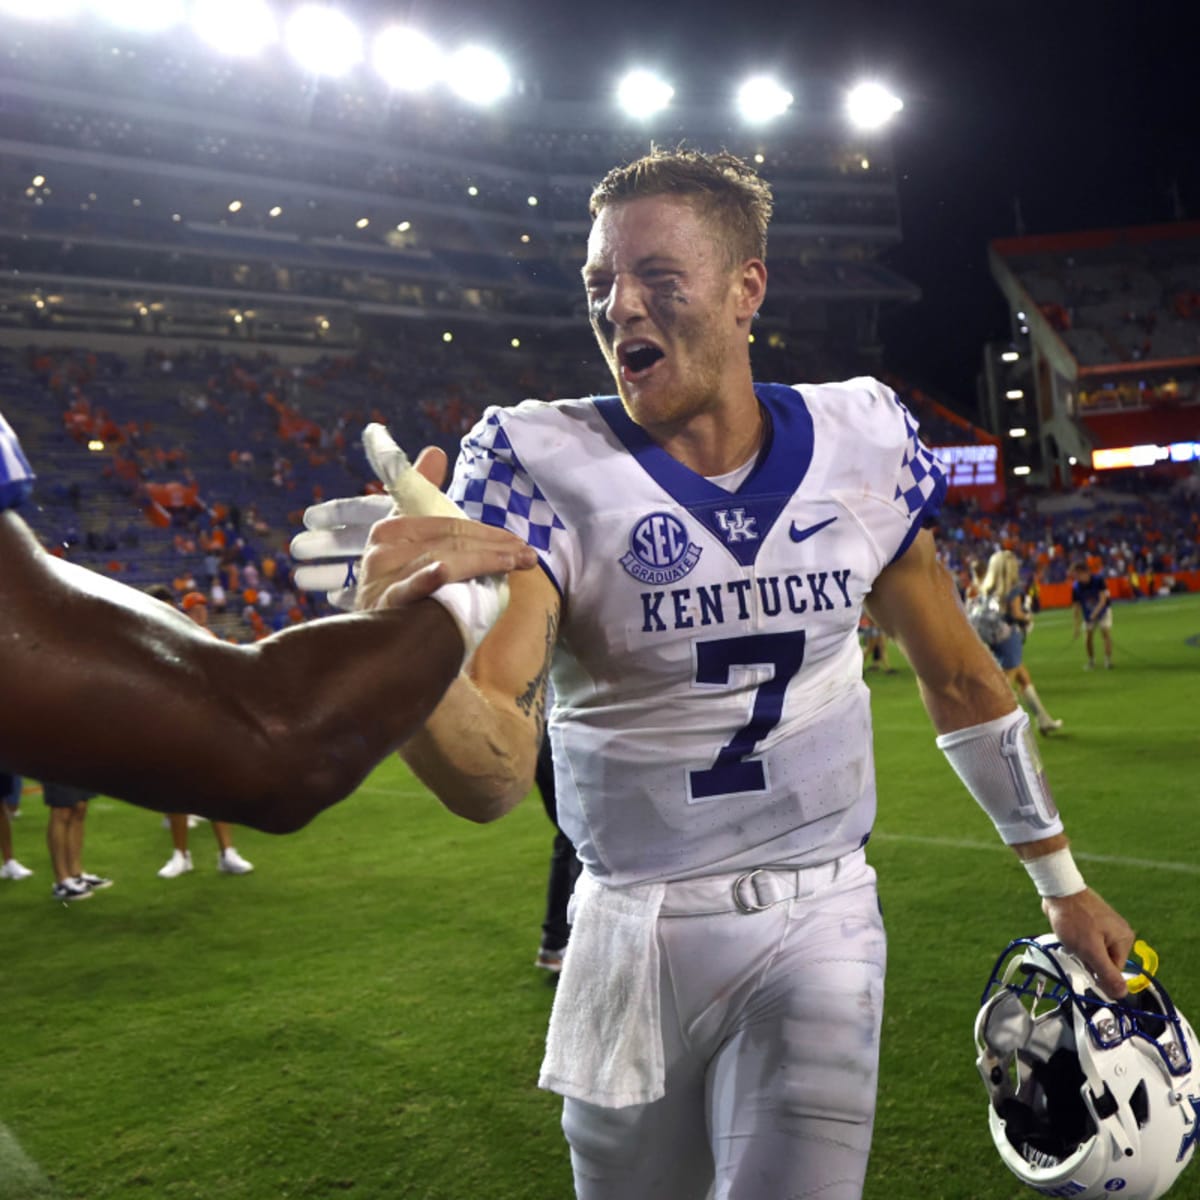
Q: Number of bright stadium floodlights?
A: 9